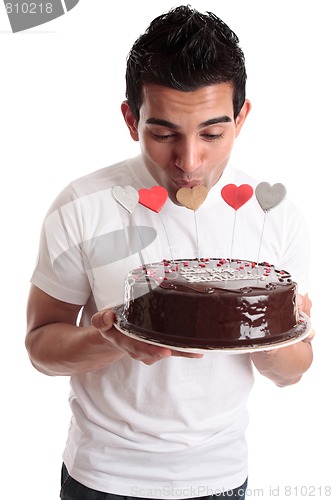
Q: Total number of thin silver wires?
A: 5